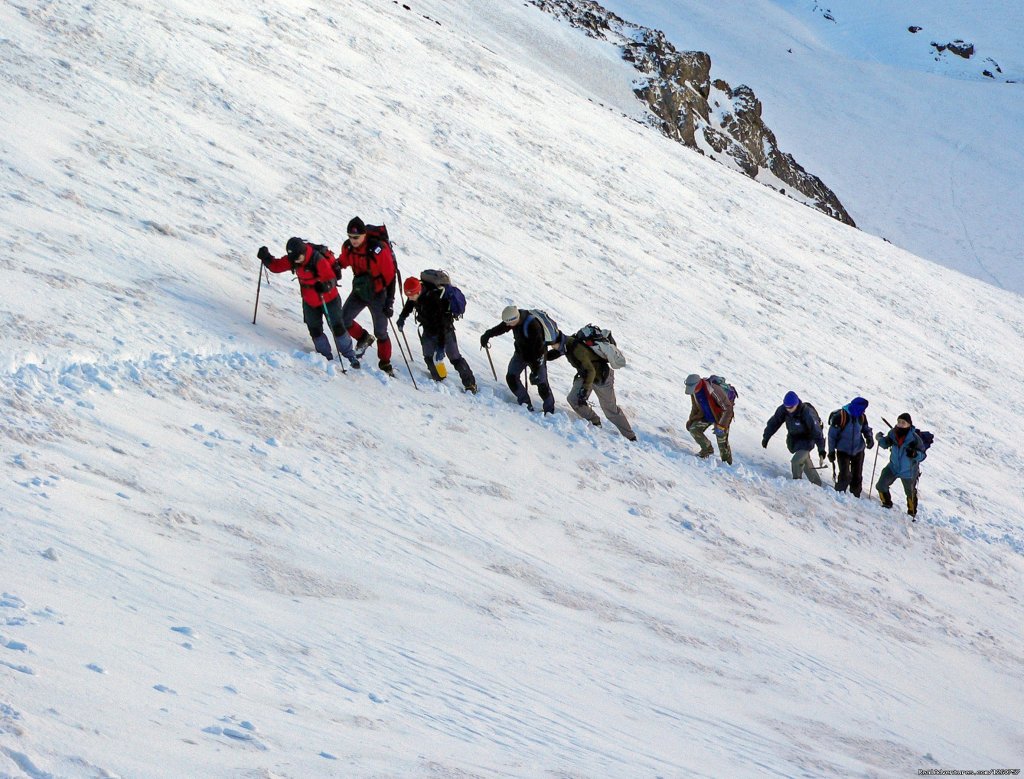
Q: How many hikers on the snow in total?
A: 9